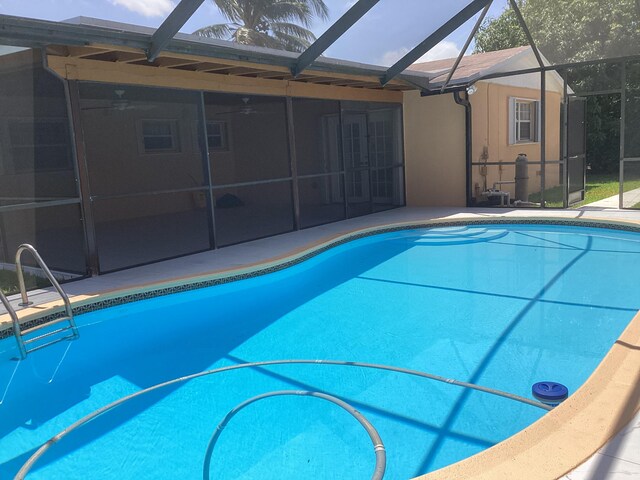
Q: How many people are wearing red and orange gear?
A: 0